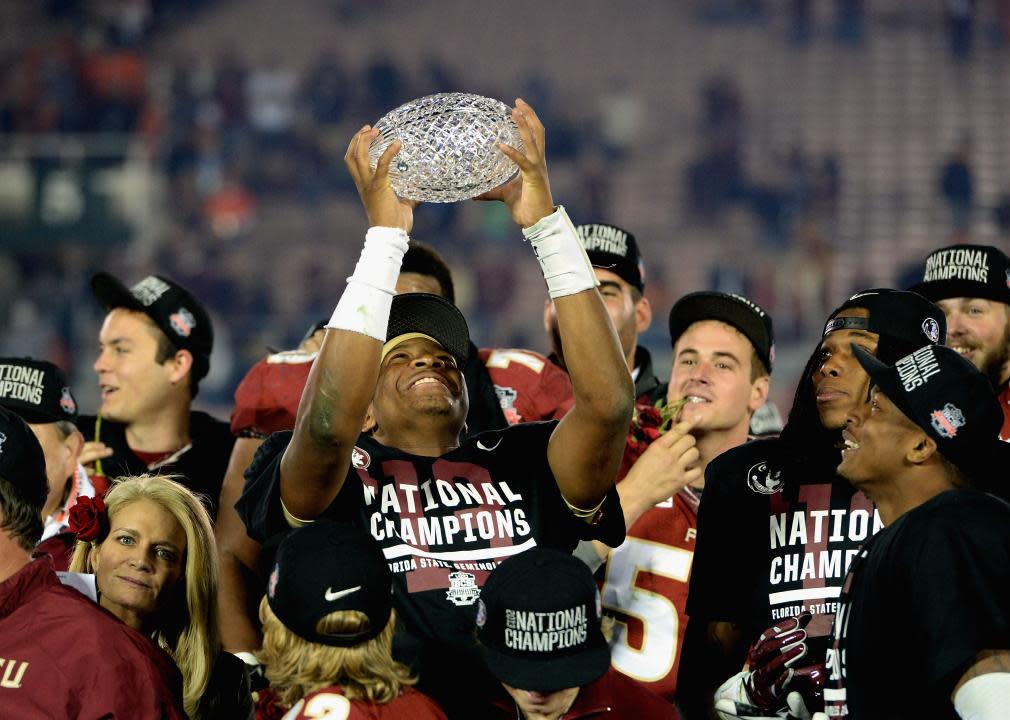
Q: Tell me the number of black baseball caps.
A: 11